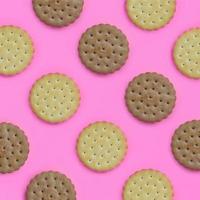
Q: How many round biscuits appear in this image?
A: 12